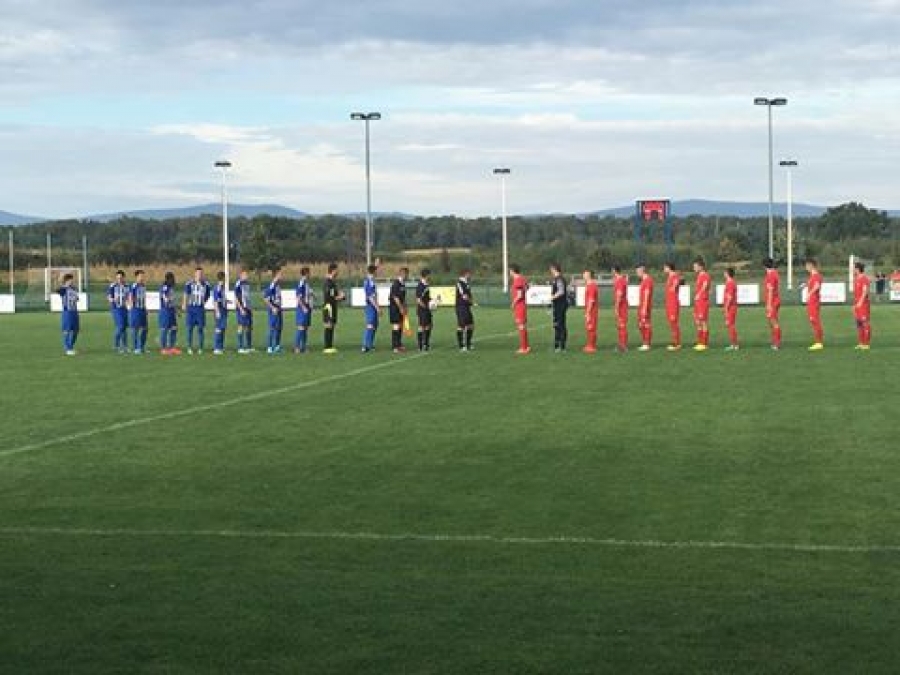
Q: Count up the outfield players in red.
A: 10